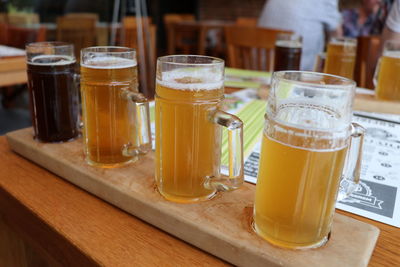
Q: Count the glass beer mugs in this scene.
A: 7